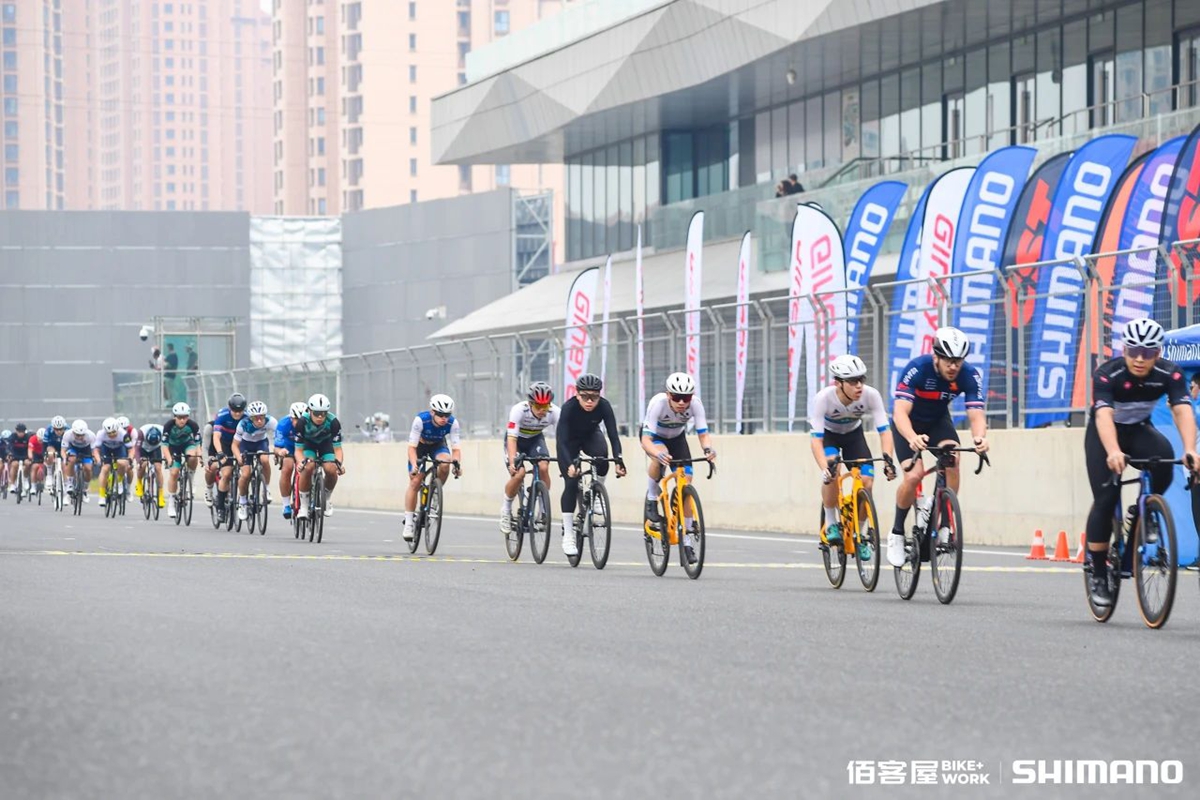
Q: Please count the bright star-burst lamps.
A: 0